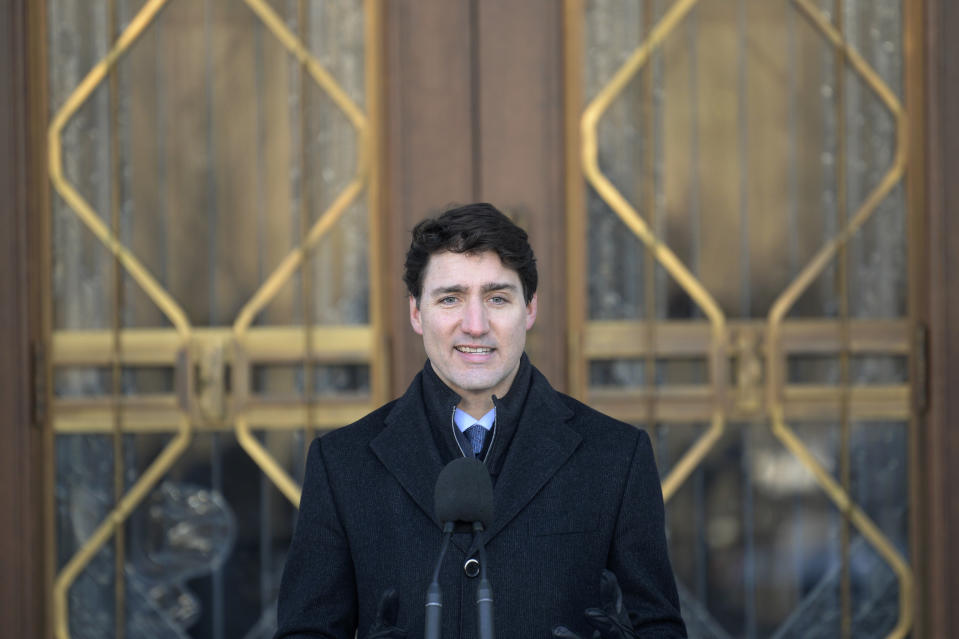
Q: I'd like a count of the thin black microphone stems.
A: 2